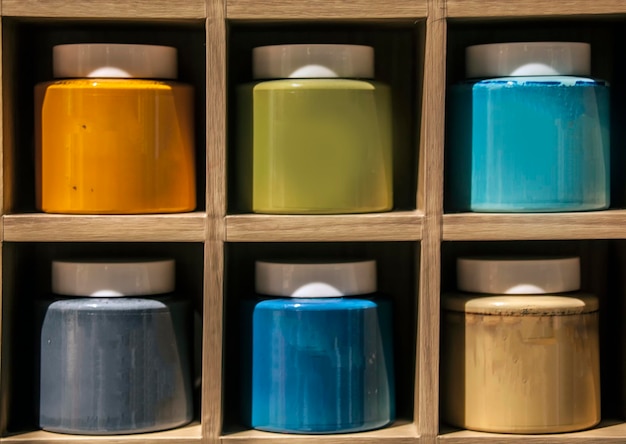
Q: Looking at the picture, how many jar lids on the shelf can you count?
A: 6